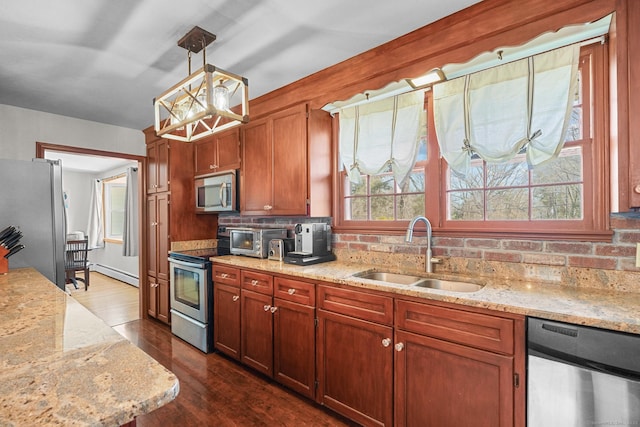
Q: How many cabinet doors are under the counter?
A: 5